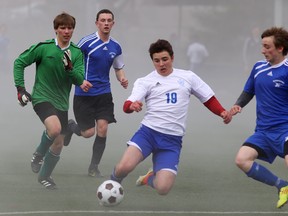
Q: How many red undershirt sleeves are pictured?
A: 2